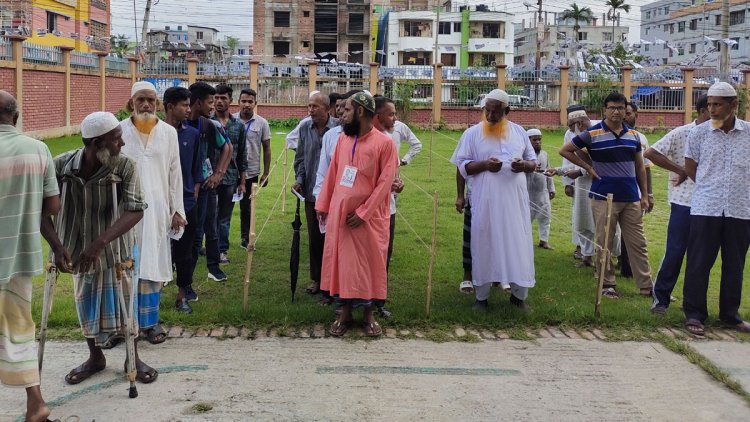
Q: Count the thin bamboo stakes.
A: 5